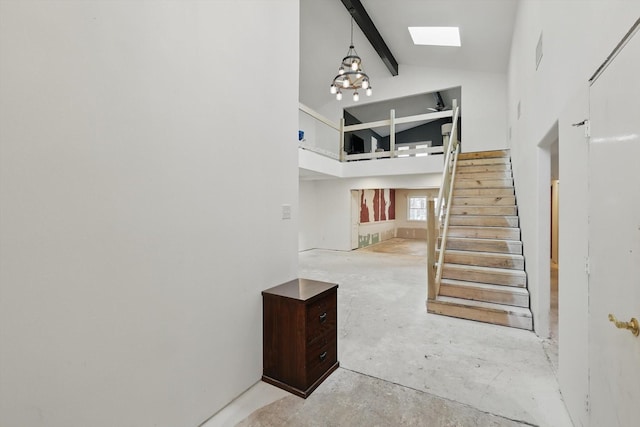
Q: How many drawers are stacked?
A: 2